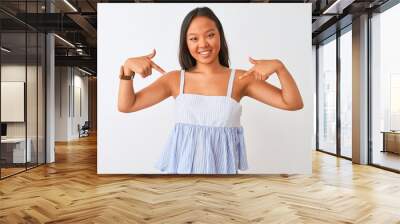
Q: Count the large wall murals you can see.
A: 1